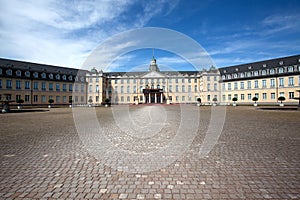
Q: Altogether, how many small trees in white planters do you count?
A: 10